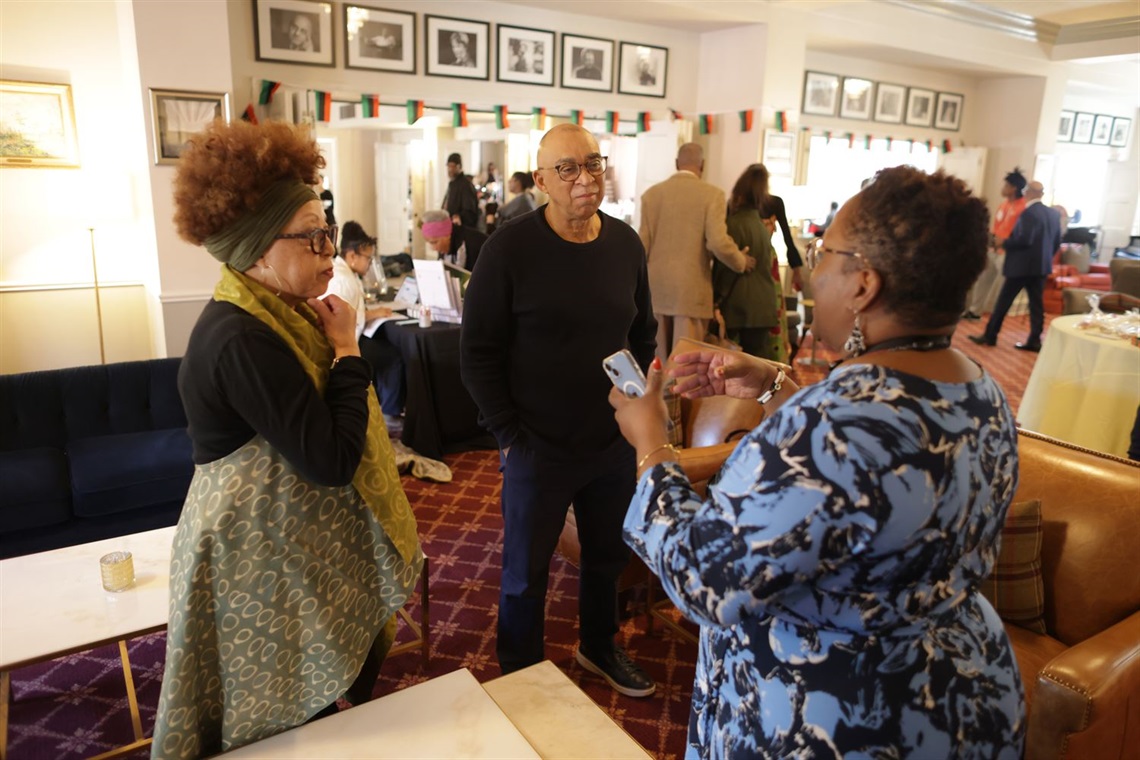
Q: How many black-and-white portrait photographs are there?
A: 15